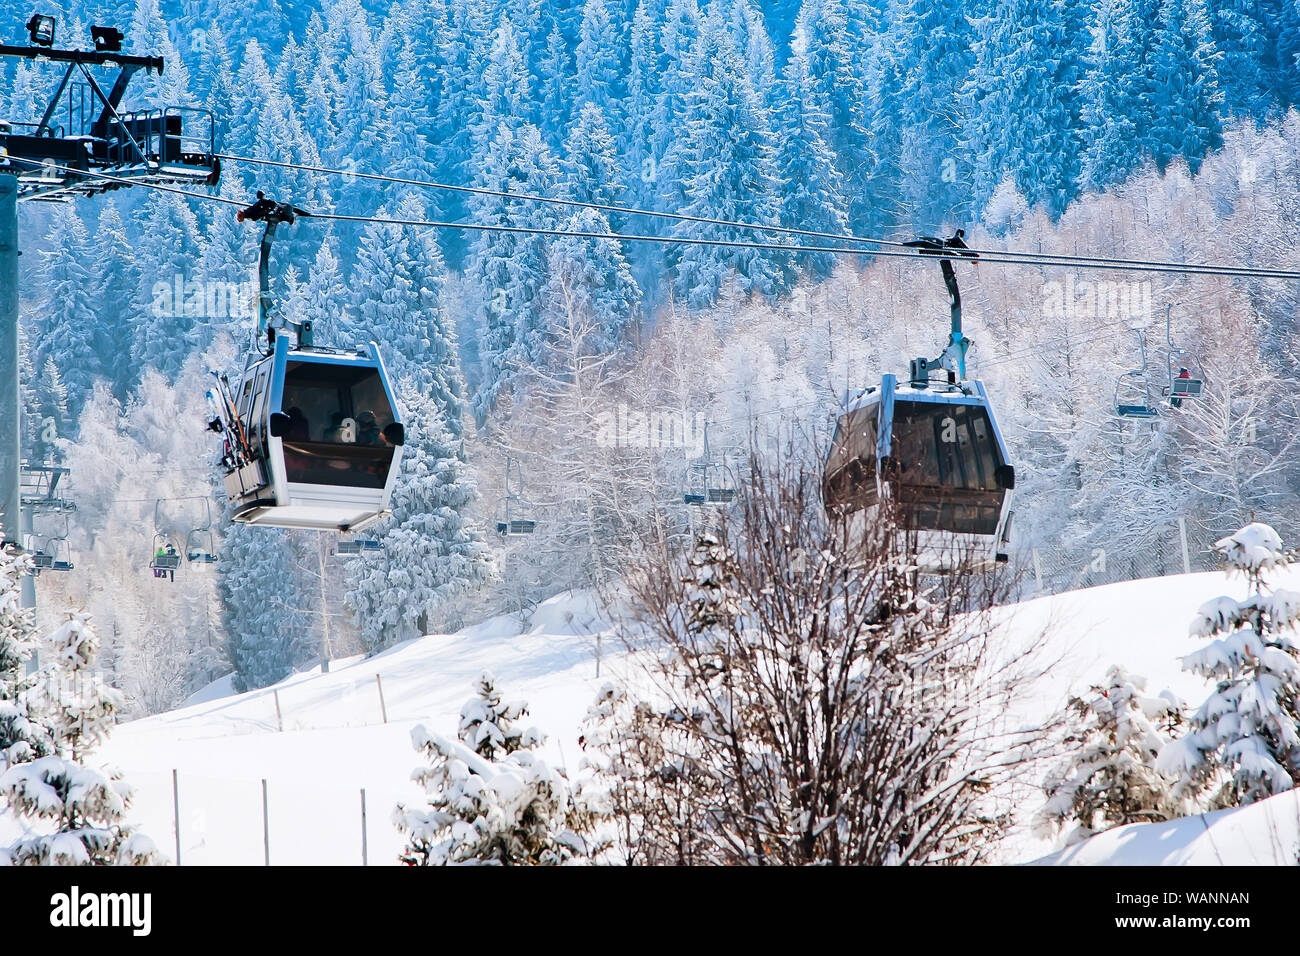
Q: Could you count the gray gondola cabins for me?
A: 2